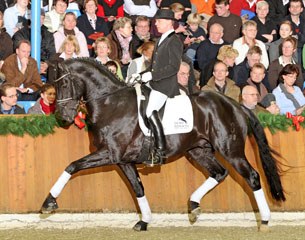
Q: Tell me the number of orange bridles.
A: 0